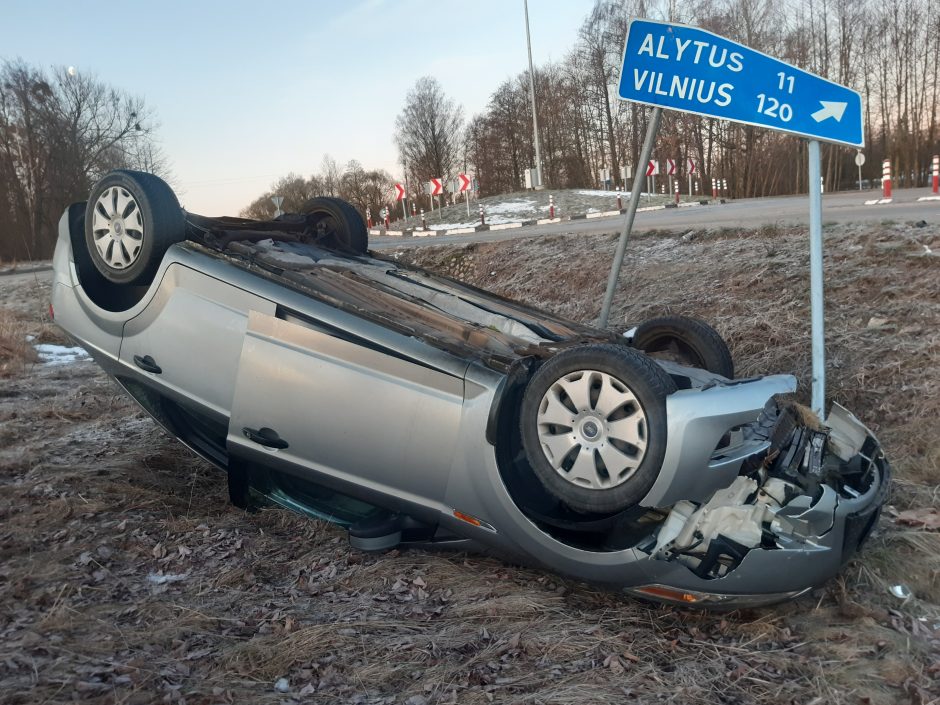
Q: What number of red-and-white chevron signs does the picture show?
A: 6